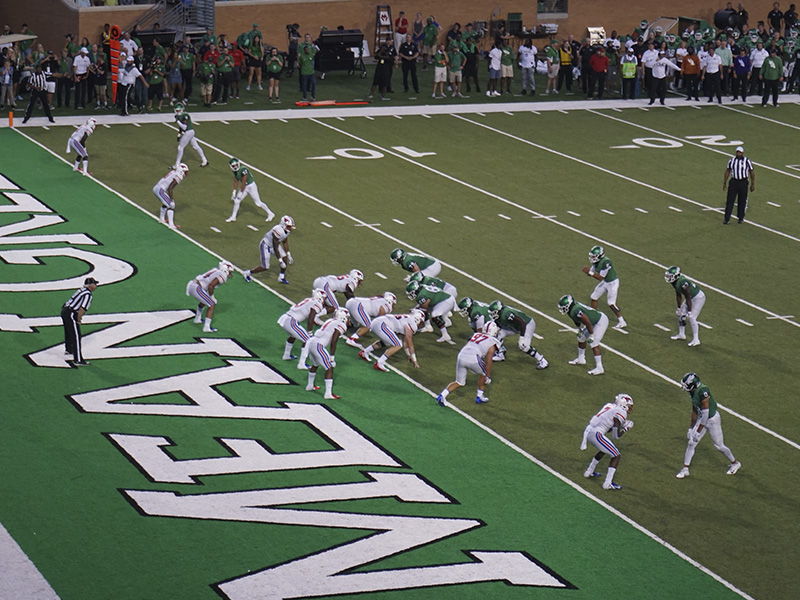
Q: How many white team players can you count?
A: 11